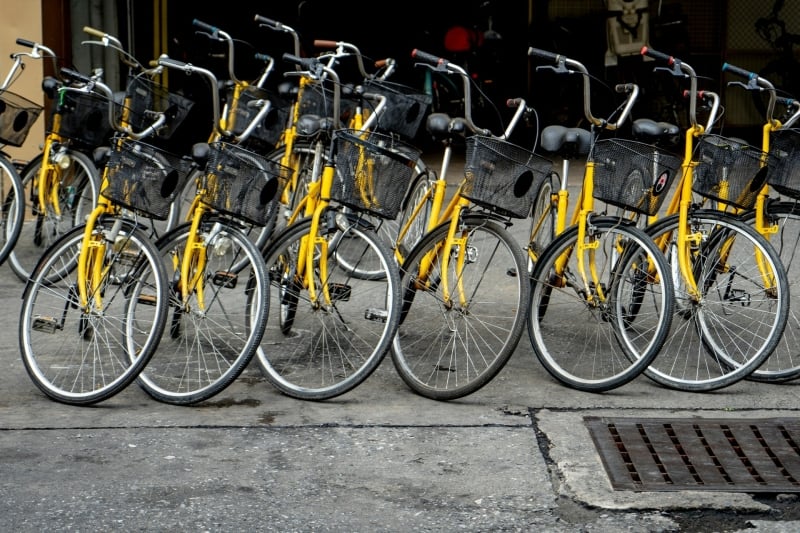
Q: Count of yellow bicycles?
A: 12